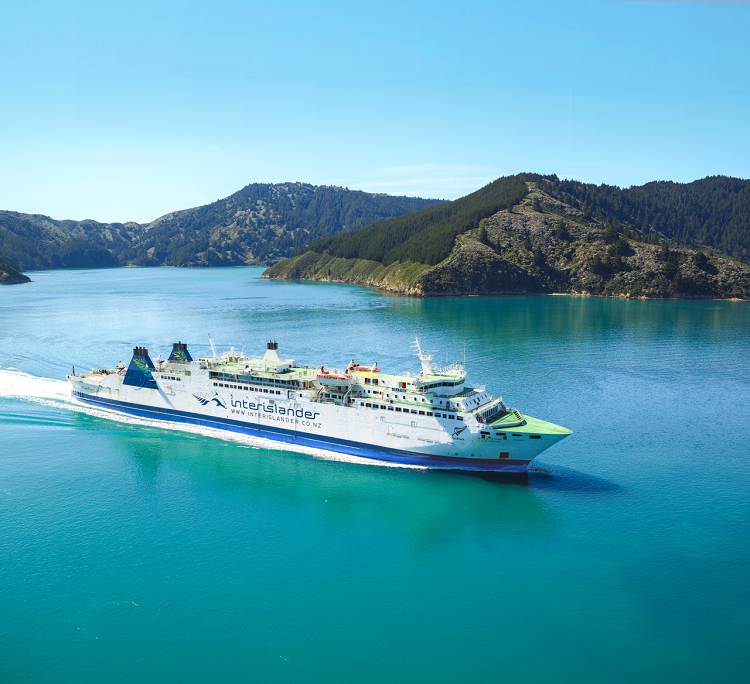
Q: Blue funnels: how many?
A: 2